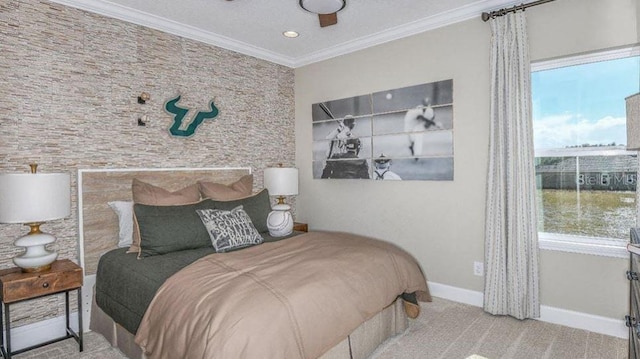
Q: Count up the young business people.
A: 0